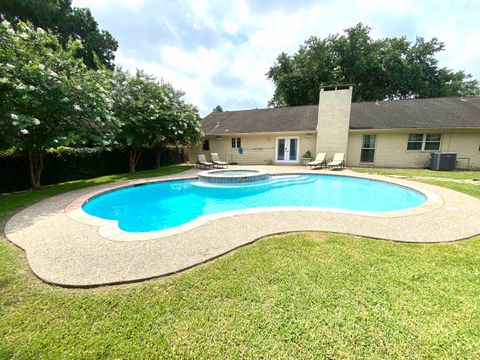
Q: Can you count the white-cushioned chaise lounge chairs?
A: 4